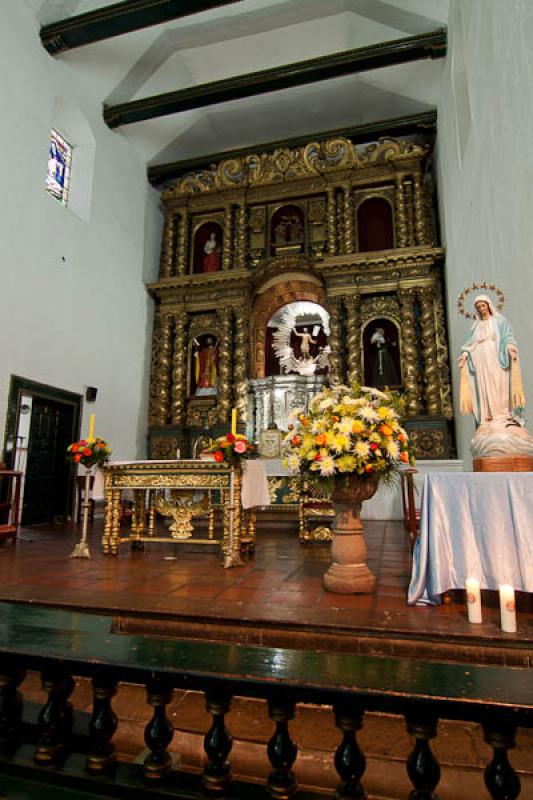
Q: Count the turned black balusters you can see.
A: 9